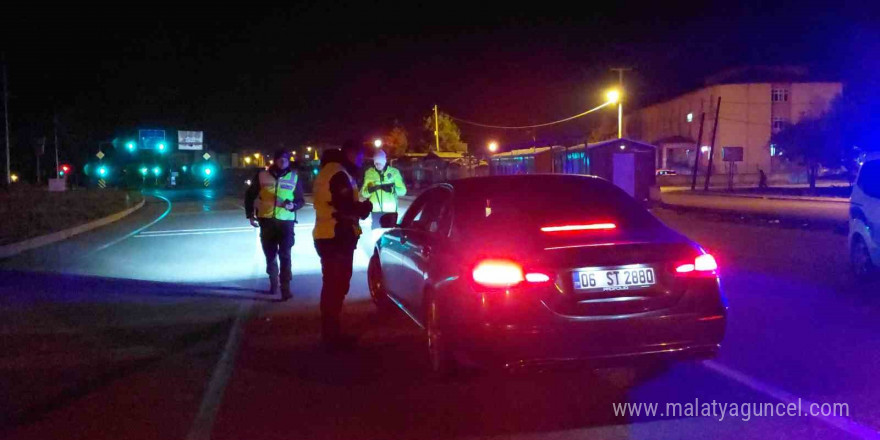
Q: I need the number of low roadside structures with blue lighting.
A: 2